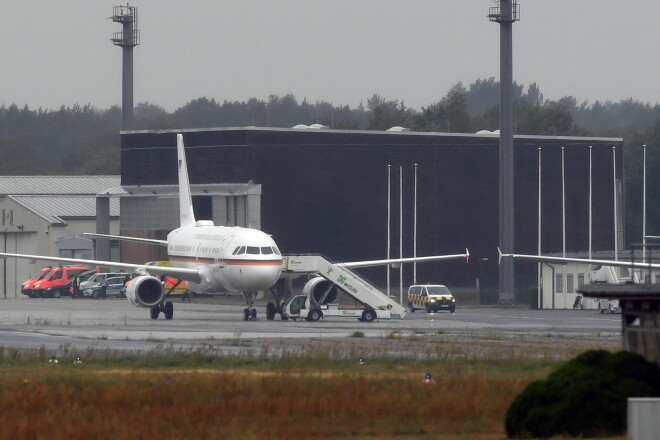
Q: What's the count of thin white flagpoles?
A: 8